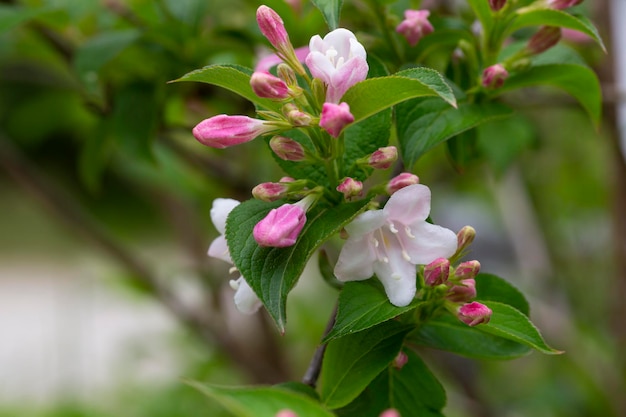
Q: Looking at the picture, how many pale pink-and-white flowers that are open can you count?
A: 3